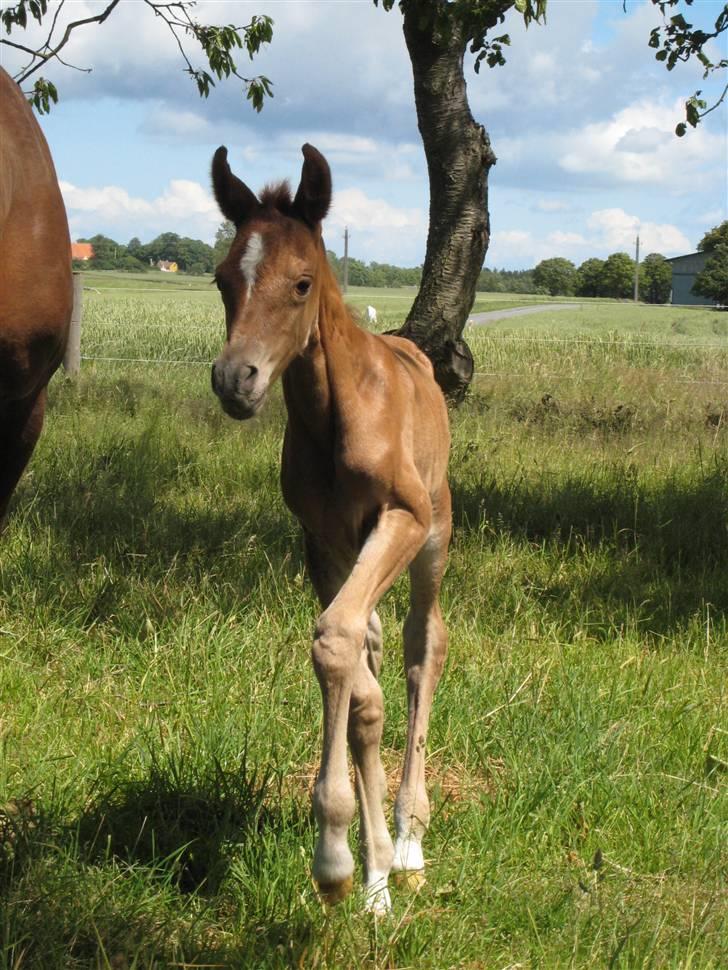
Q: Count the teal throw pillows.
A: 0